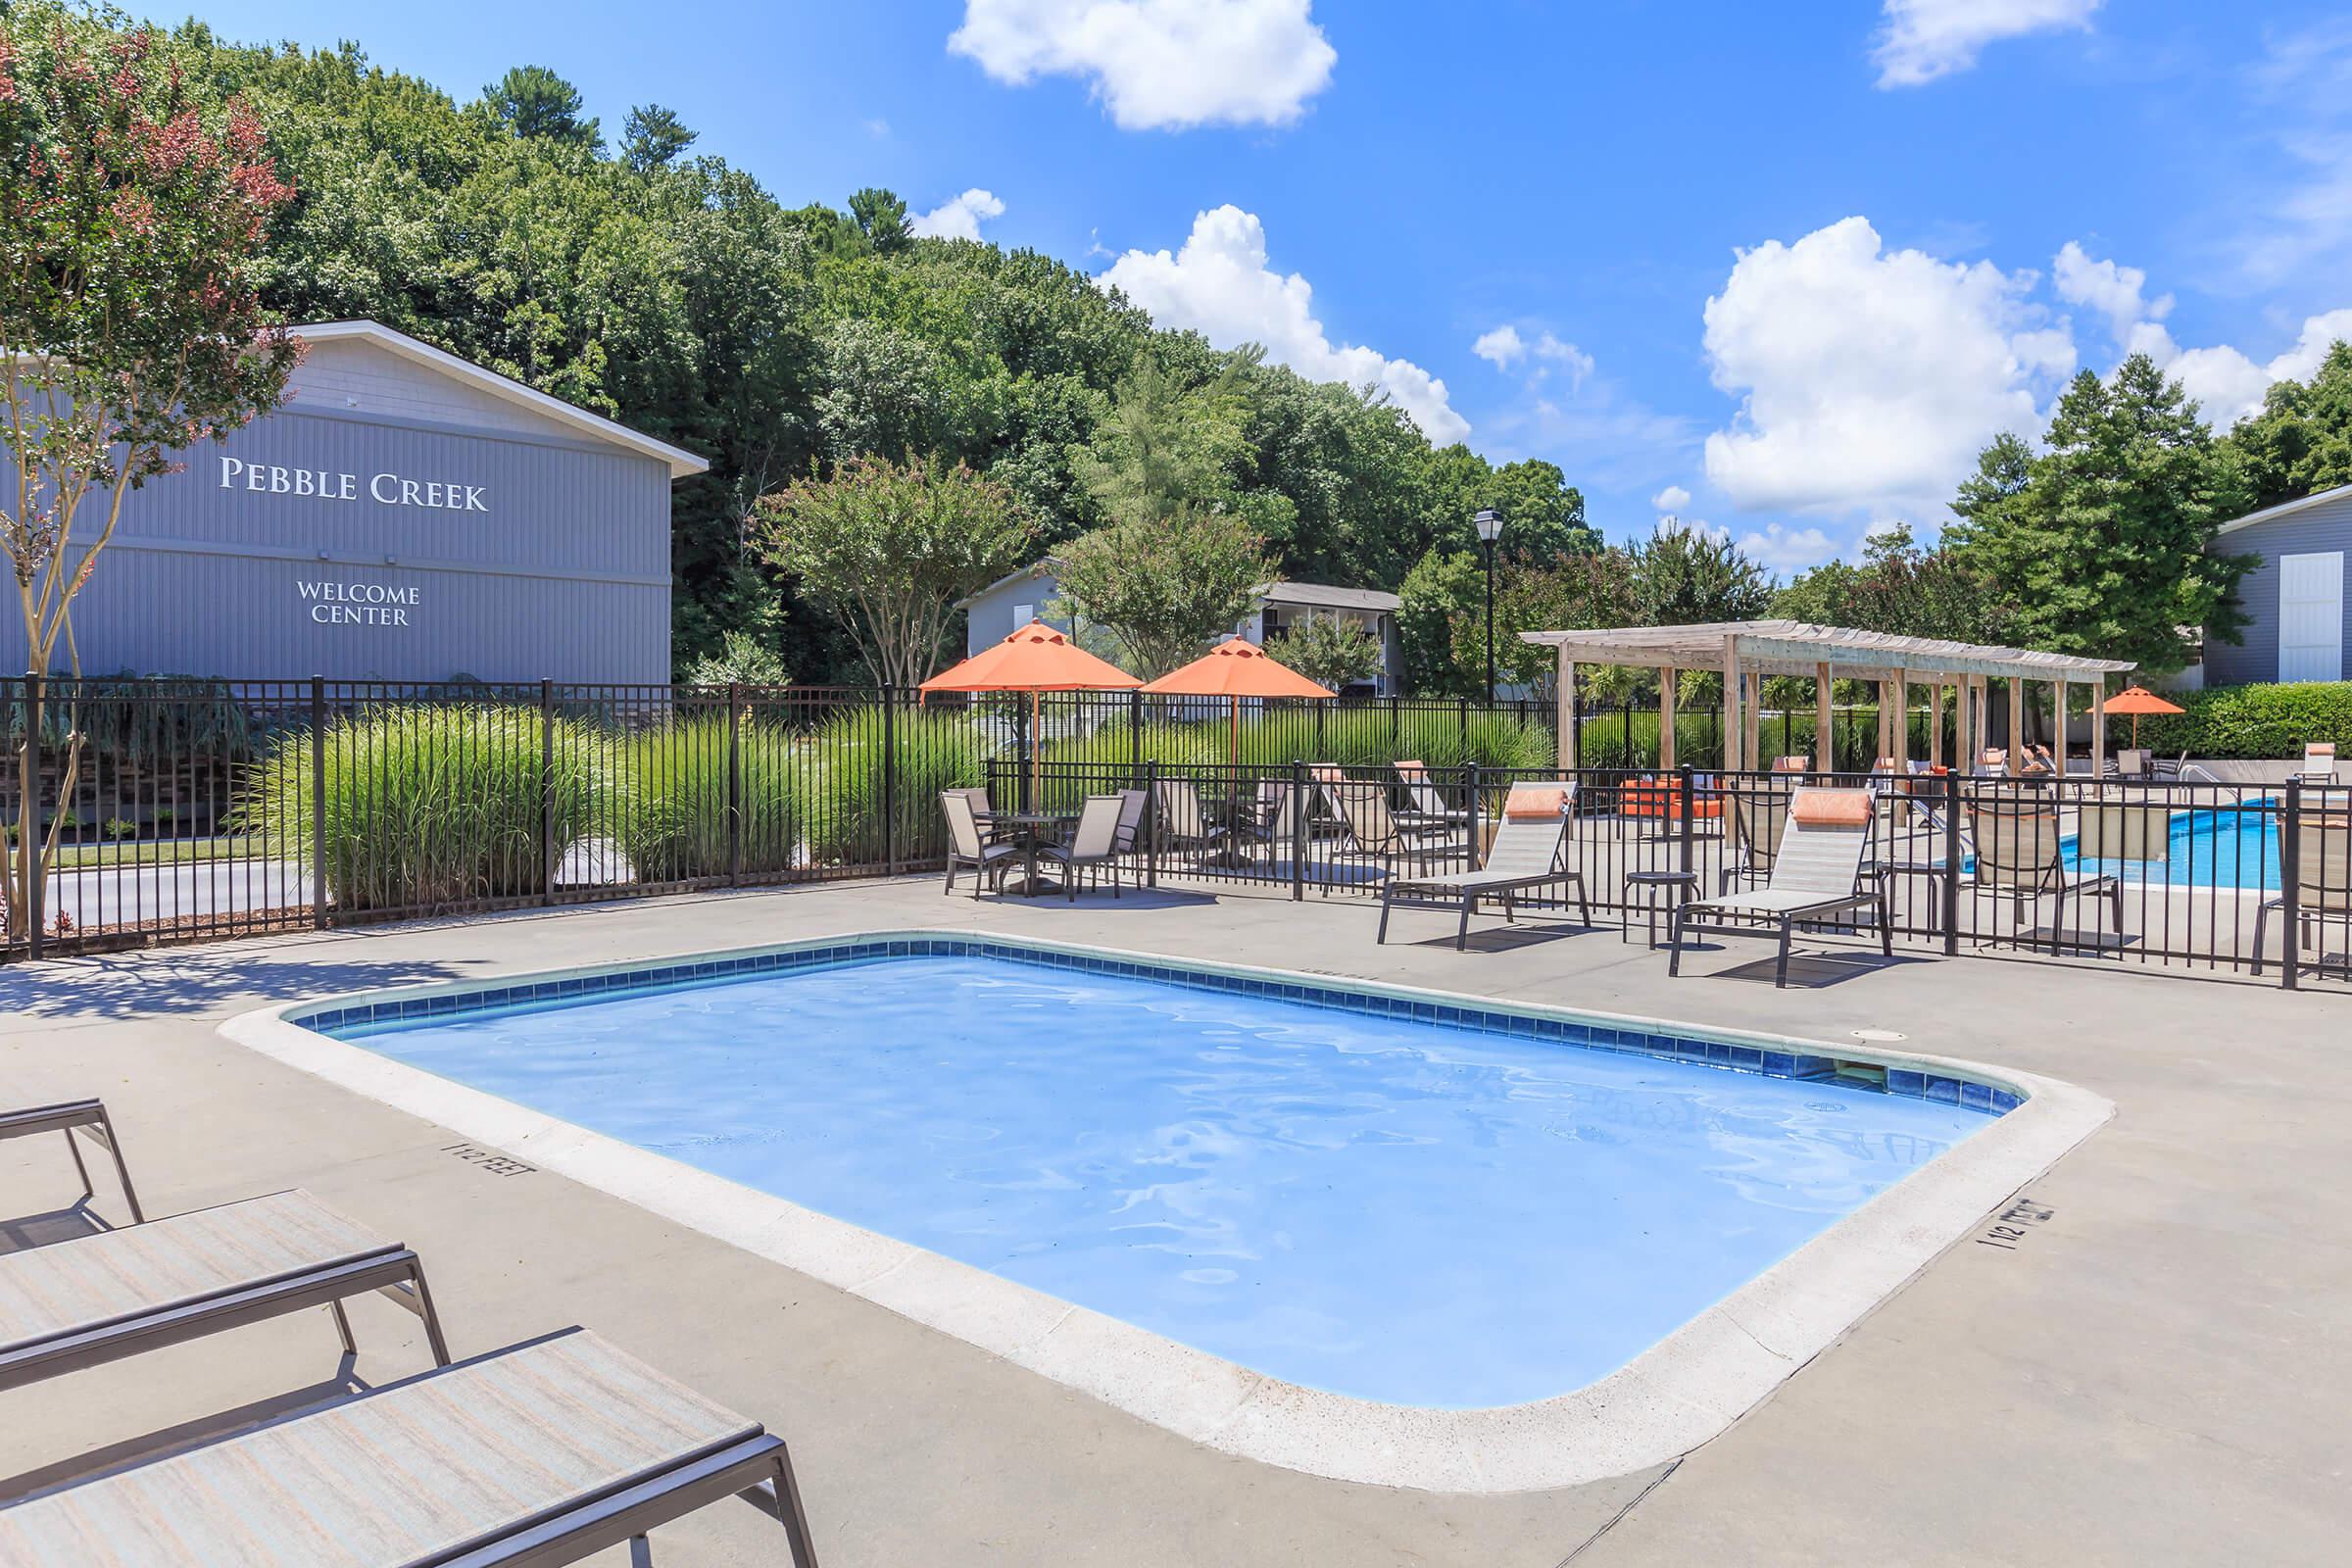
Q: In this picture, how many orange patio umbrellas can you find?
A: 3